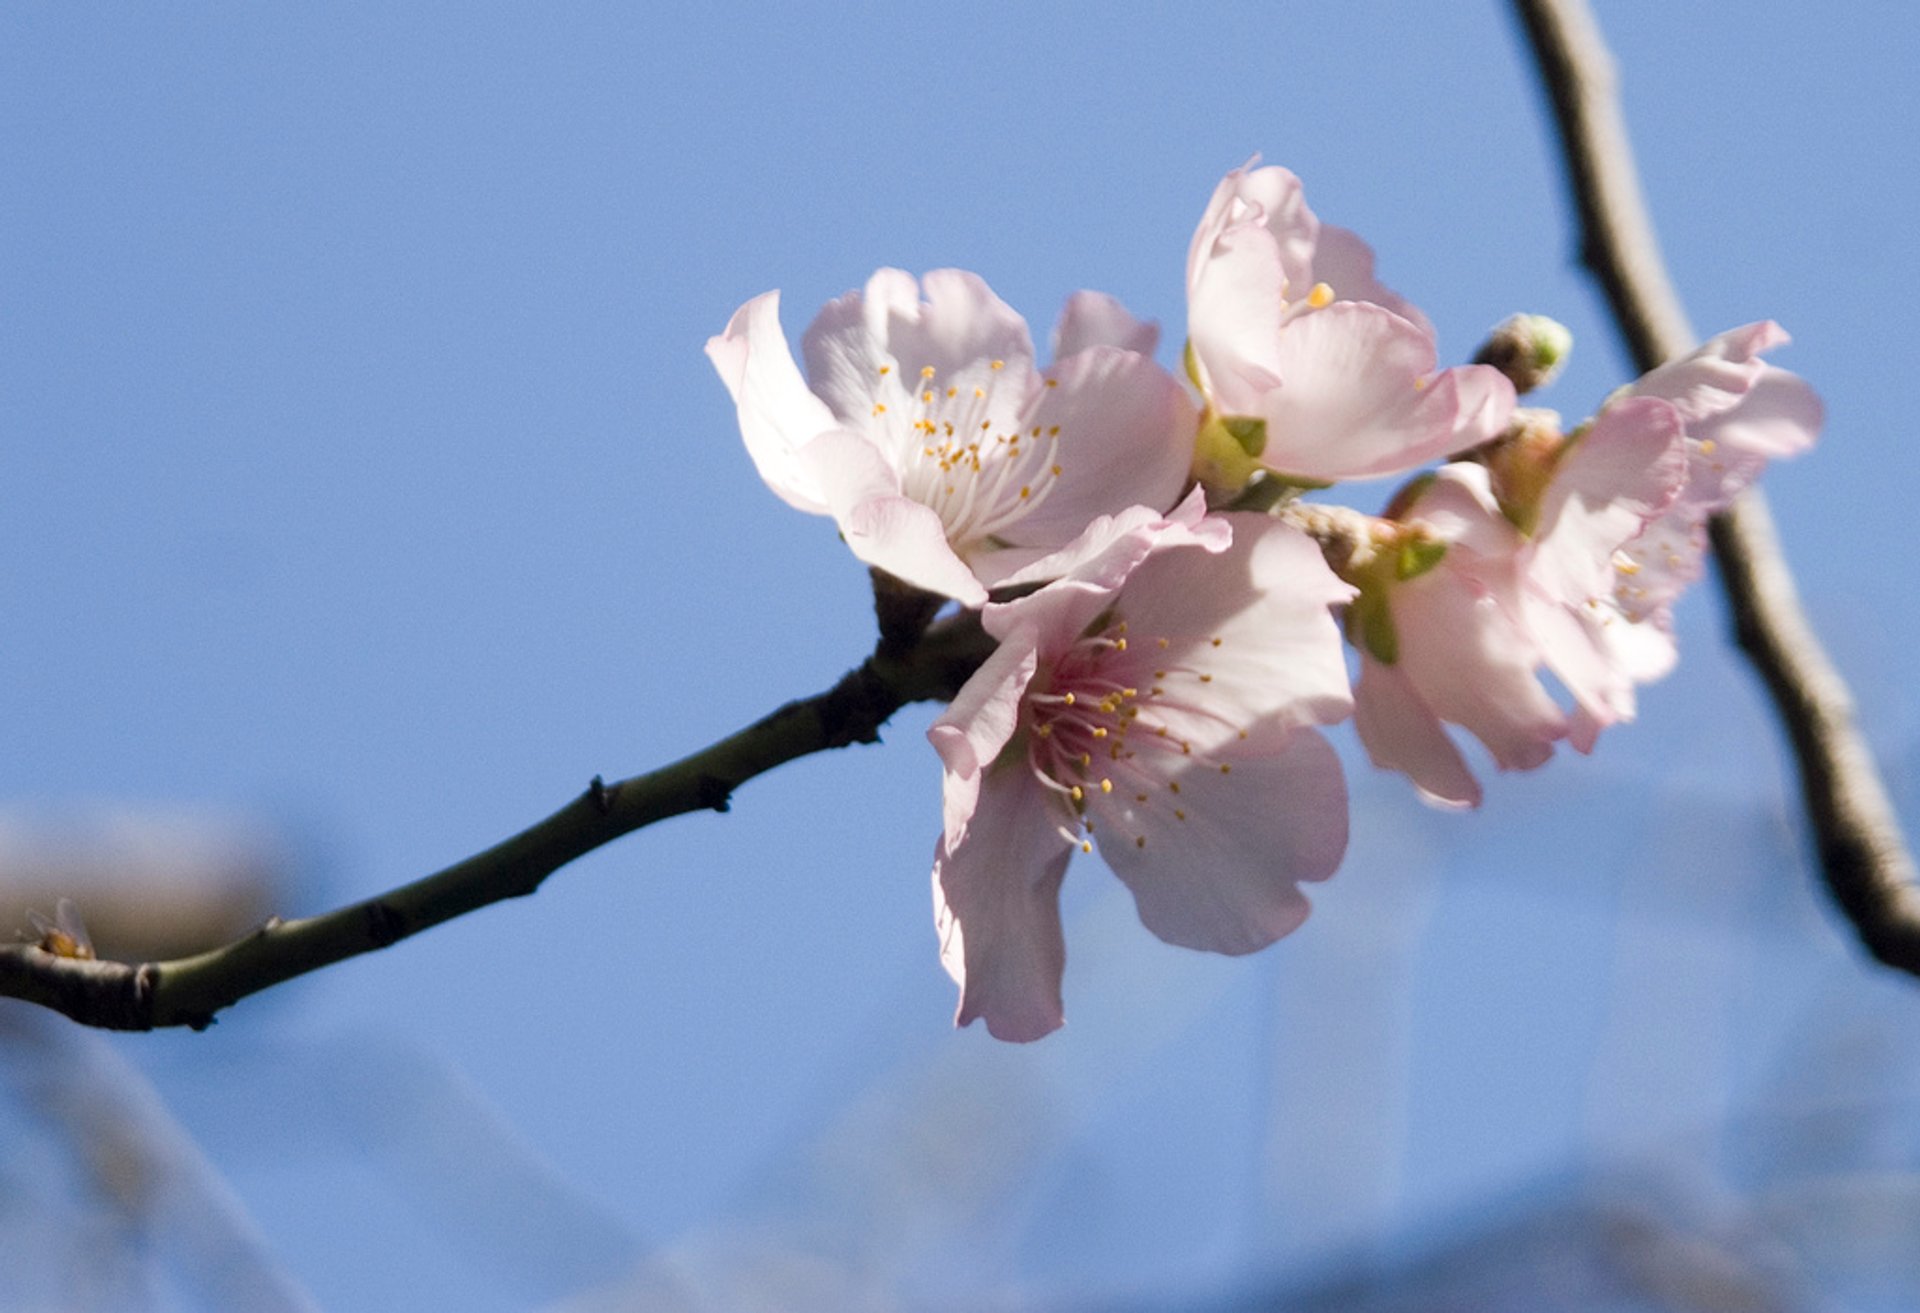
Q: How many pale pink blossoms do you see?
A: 5